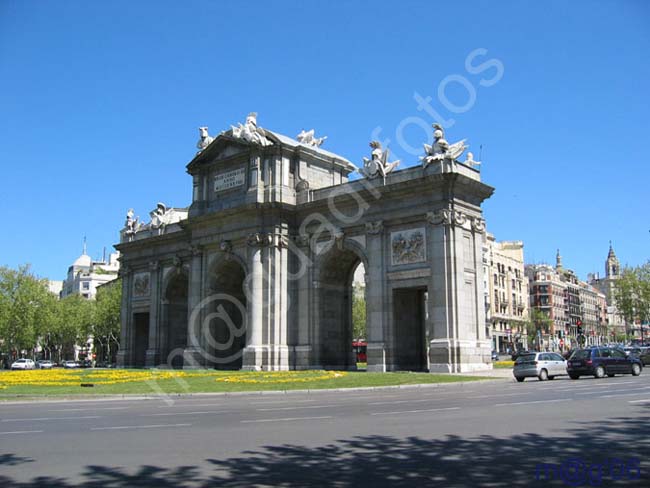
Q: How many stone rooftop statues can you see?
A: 8